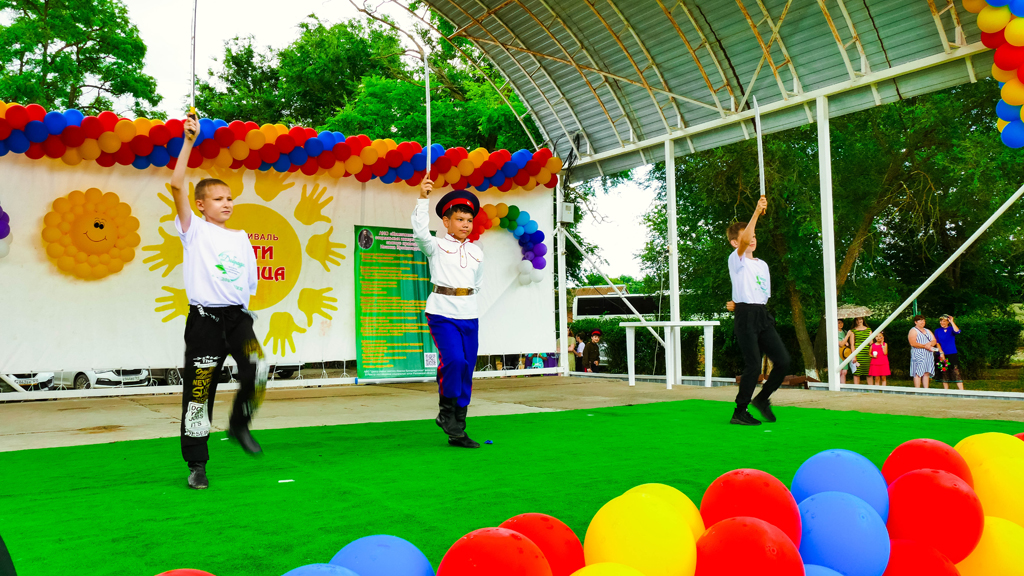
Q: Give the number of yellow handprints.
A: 9